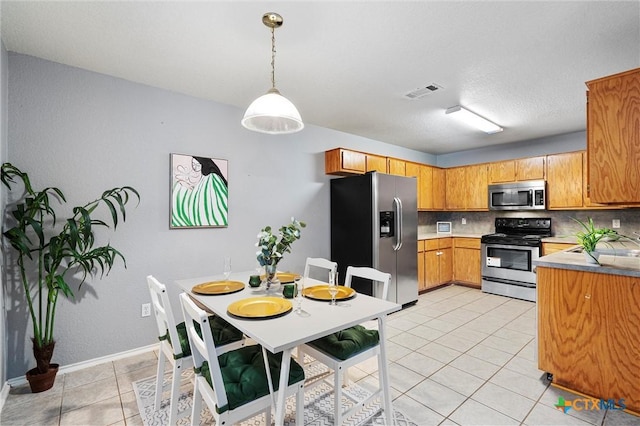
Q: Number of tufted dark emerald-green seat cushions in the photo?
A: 3